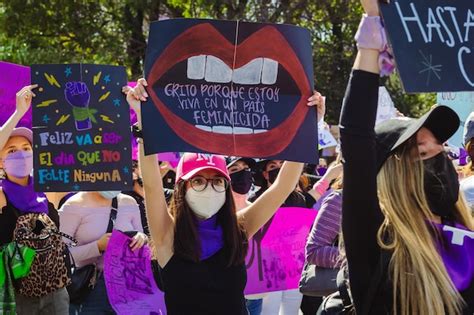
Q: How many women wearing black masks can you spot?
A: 3